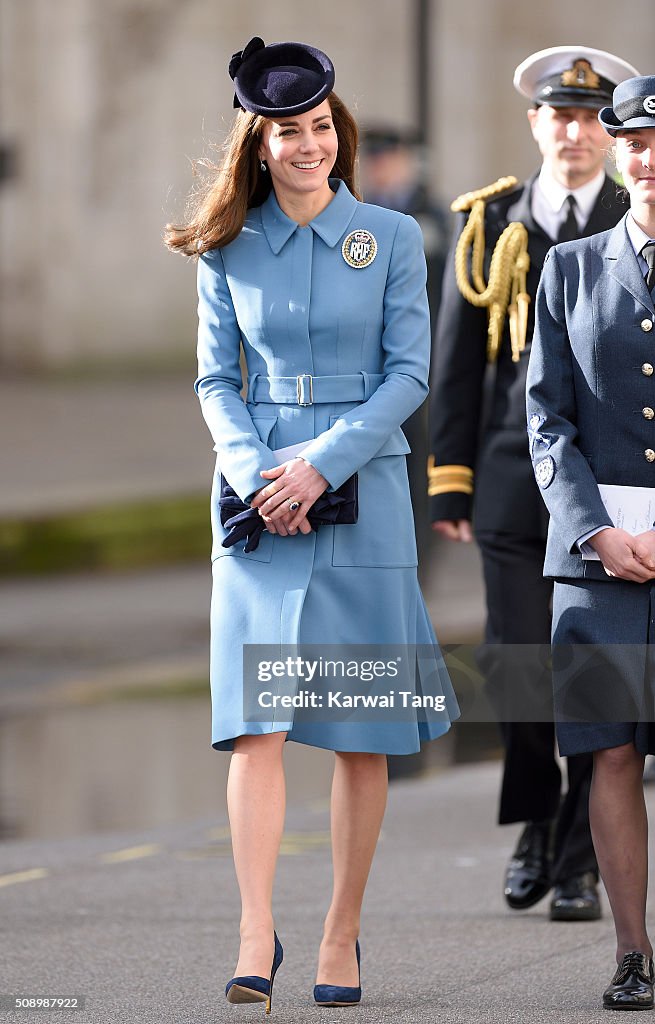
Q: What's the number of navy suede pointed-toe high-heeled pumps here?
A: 2